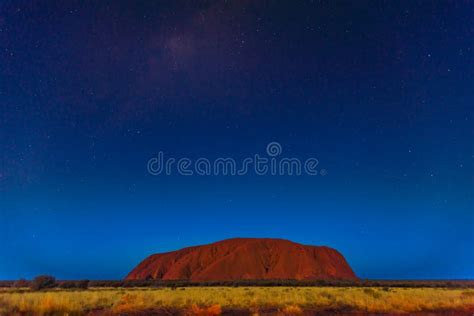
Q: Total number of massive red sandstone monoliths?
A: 1